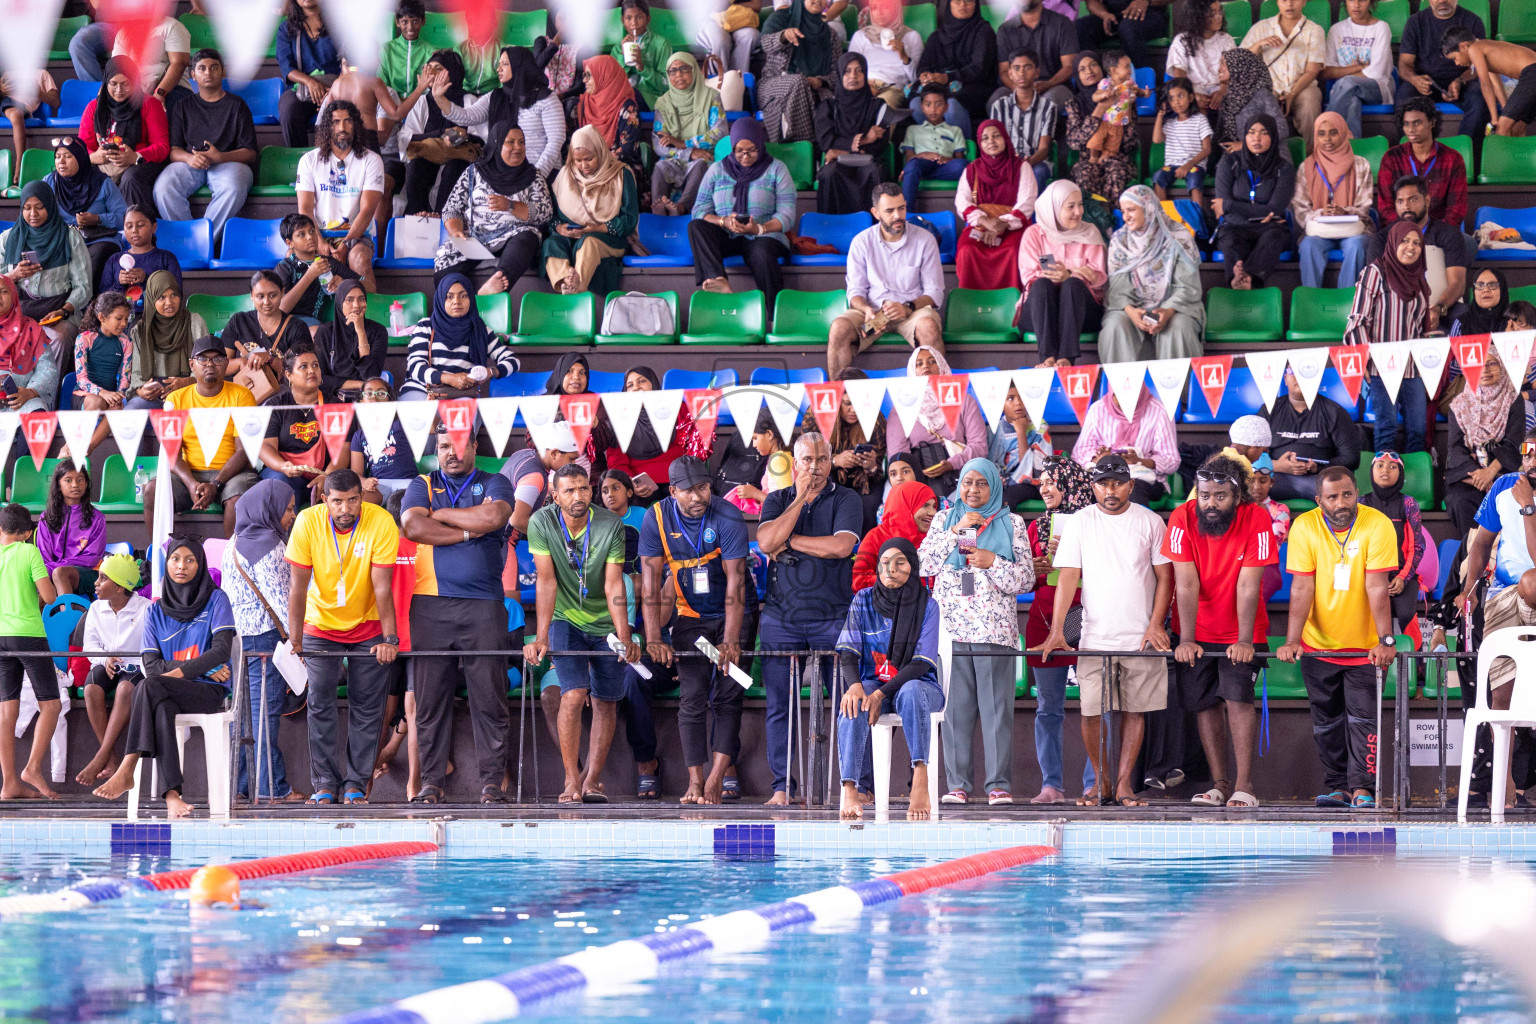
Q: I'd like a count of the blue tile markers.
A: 3